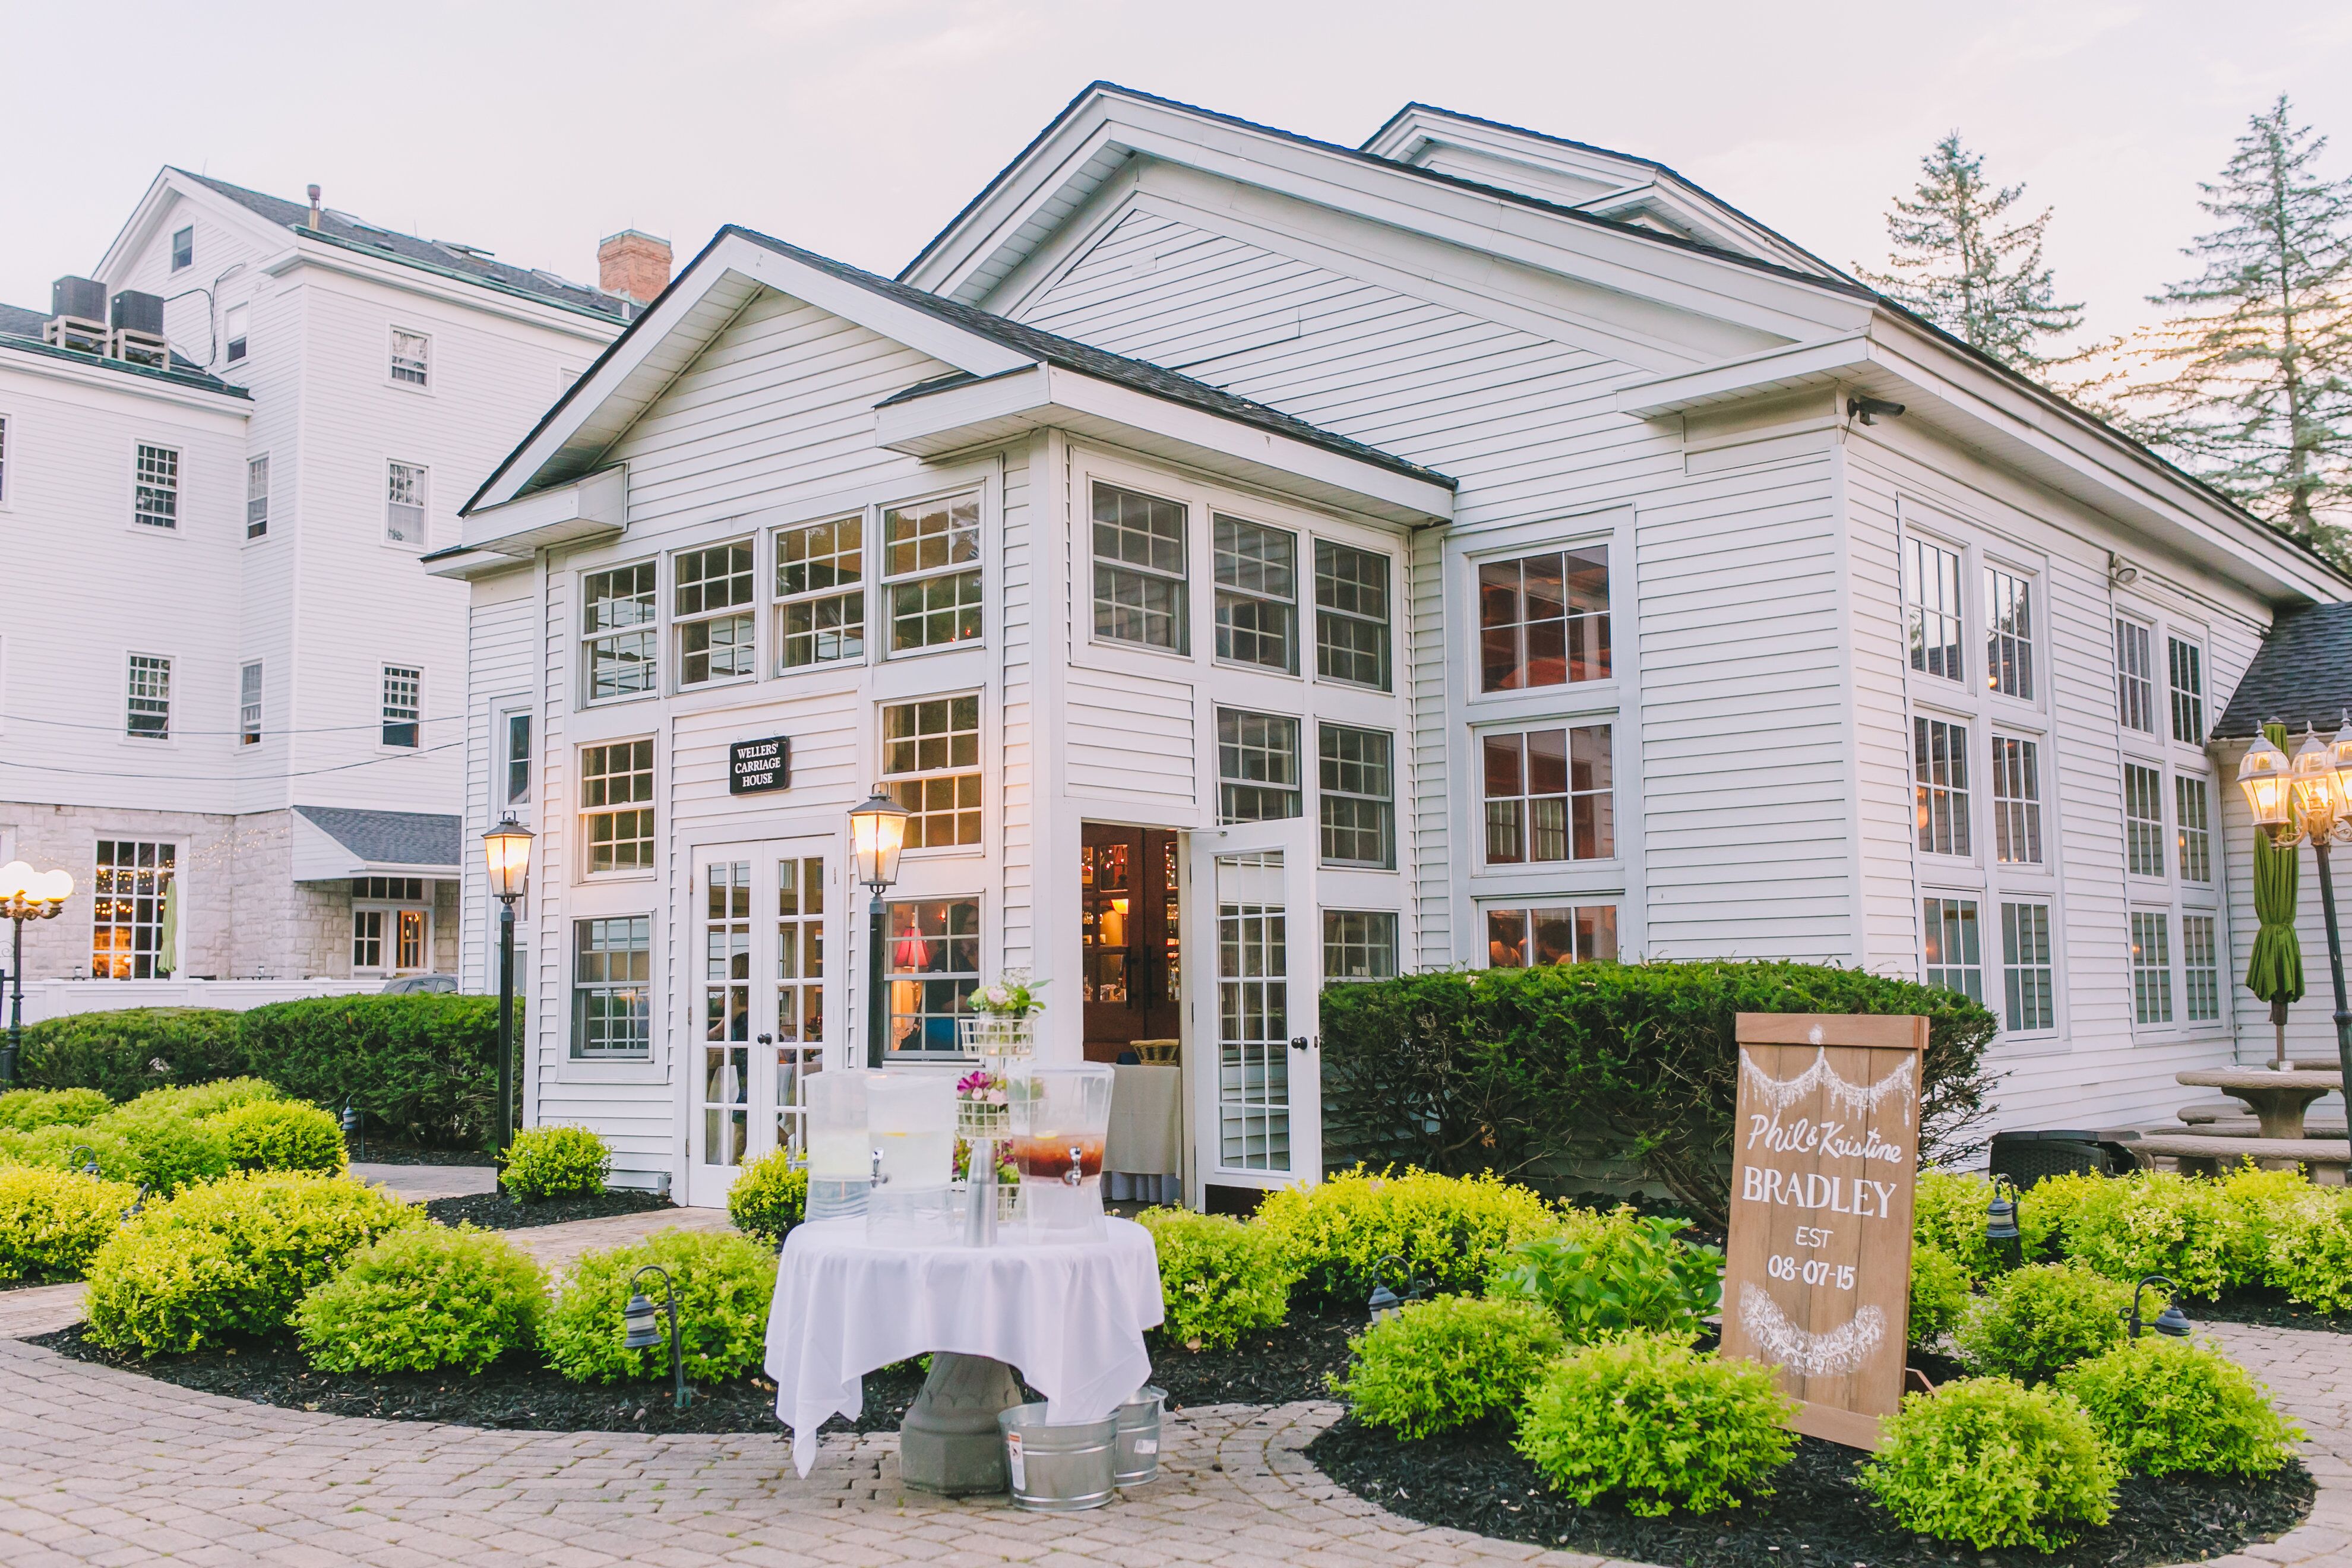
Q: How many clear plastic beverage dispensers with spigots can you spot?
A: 3